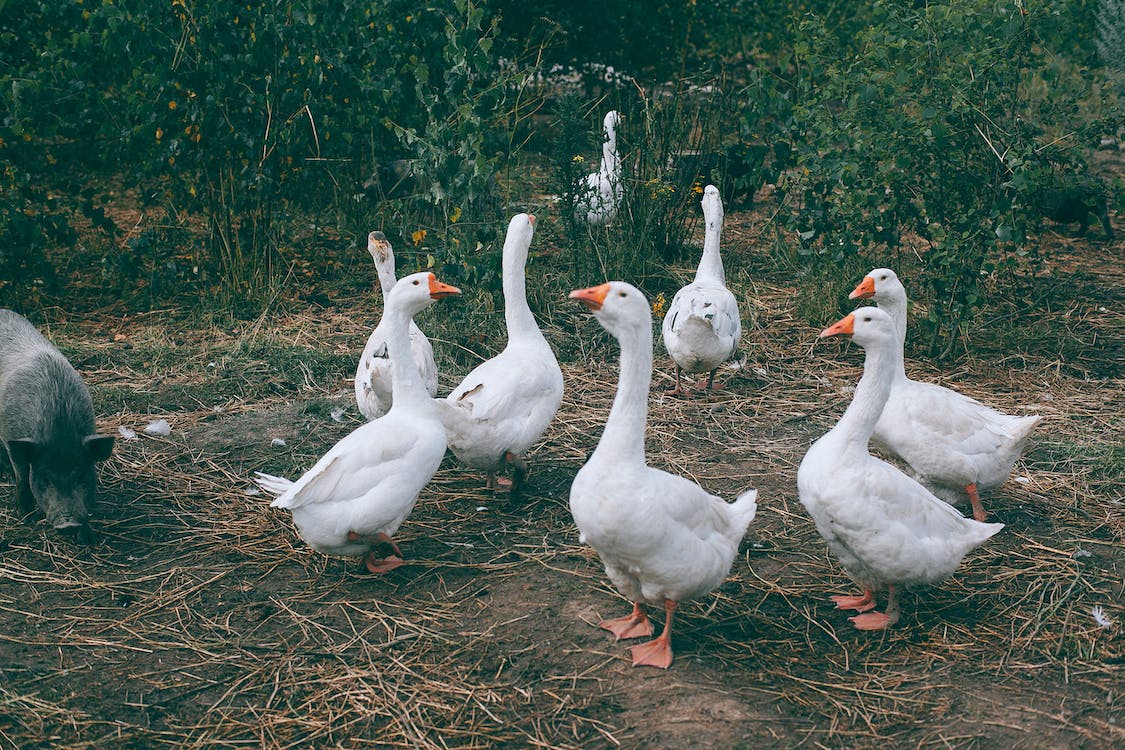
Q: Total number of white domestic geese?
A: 8